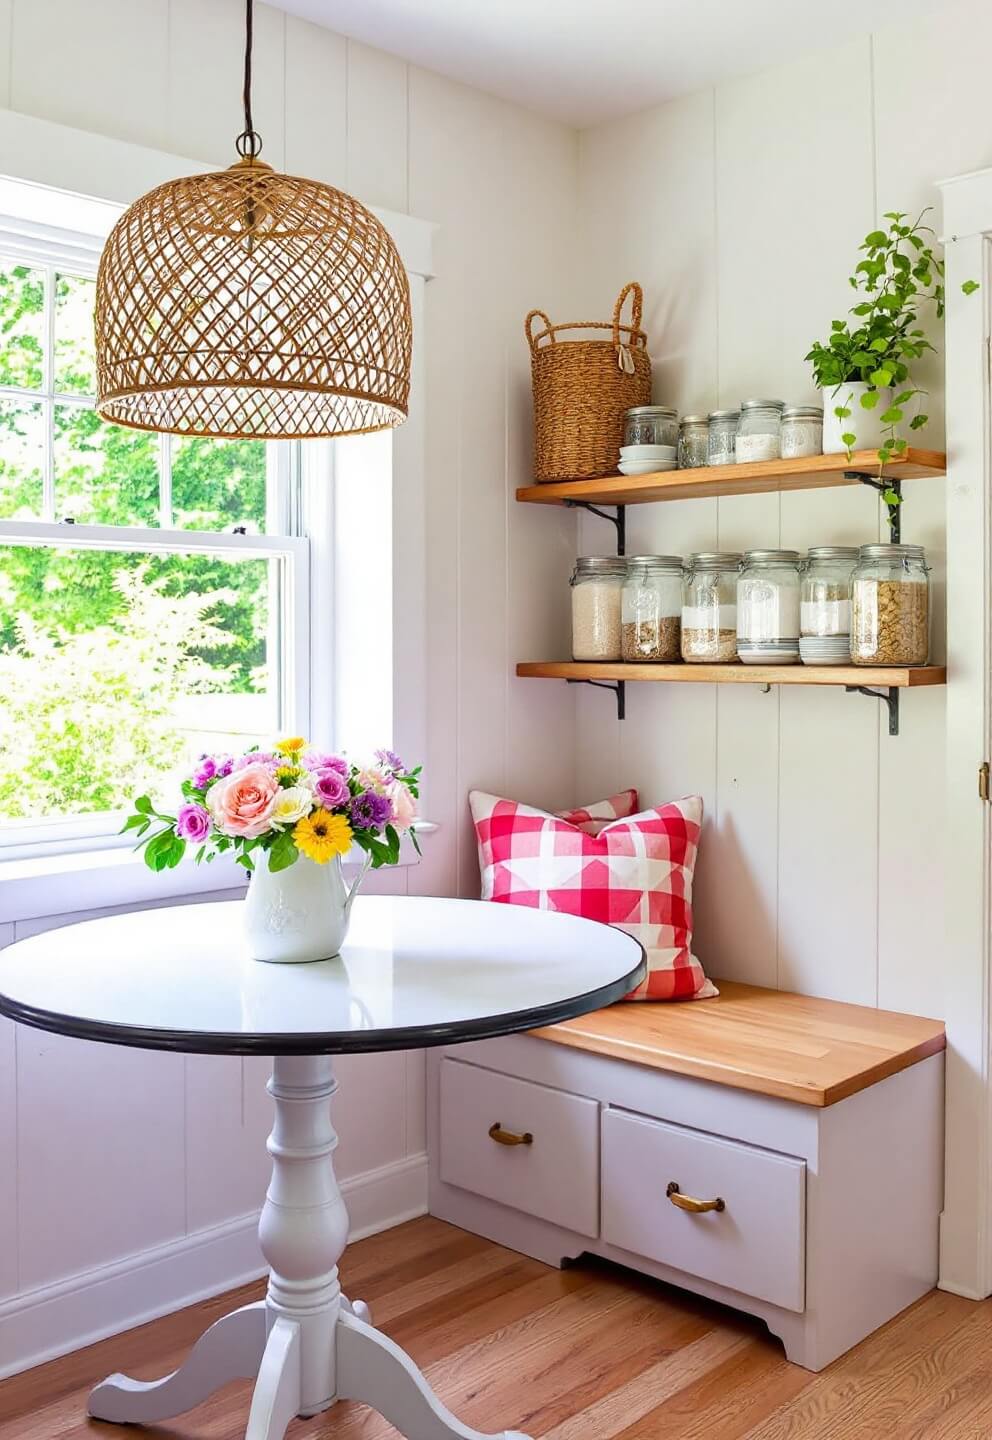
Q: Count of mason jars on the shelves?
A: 11